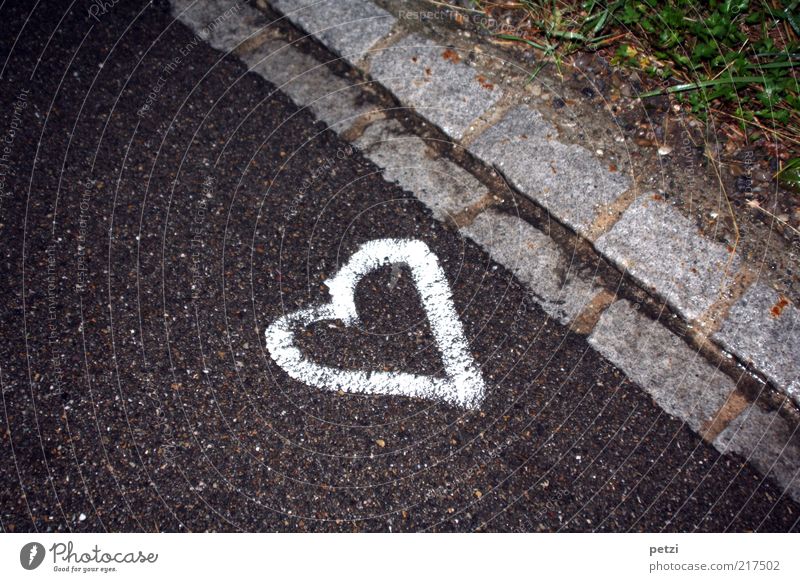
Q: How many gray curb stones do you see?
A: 11